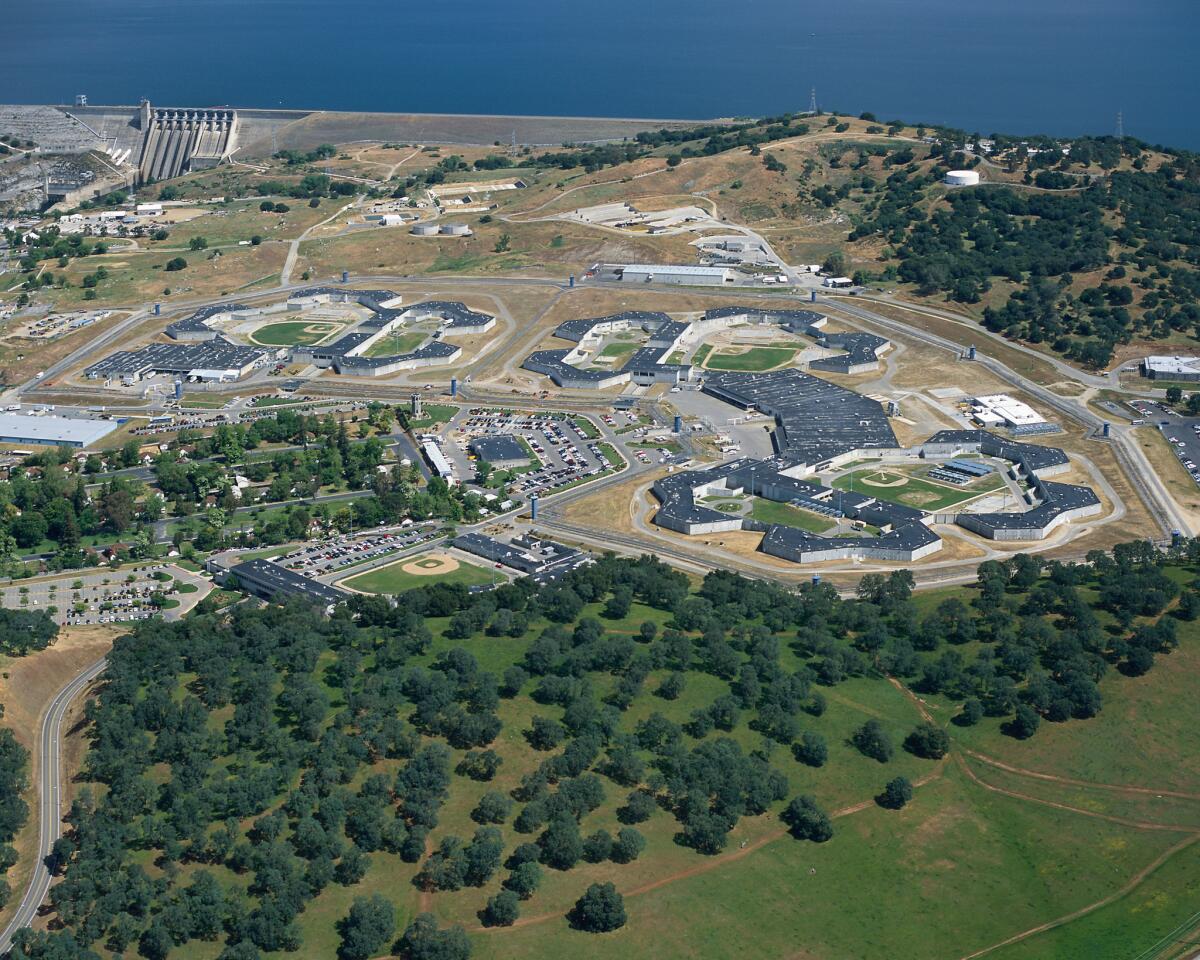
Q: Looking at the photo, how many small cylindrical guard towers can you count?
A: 12